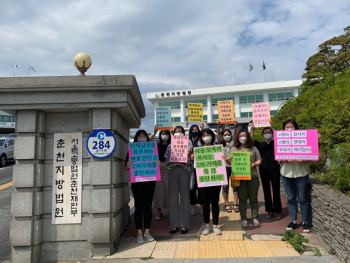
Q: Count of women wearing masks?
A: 9